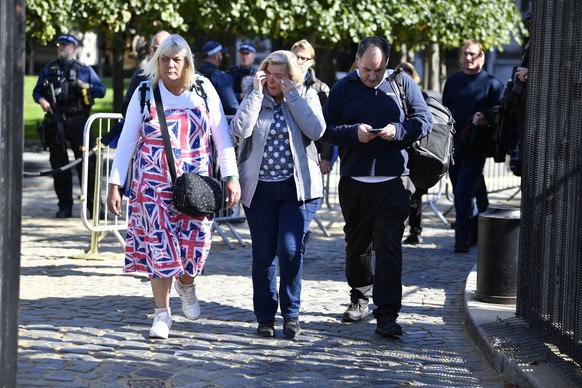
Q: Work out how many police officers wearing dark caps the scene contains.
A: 3